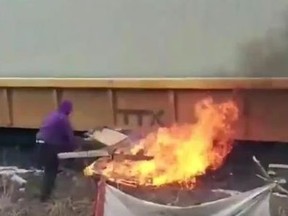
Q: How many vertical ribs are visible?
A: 5